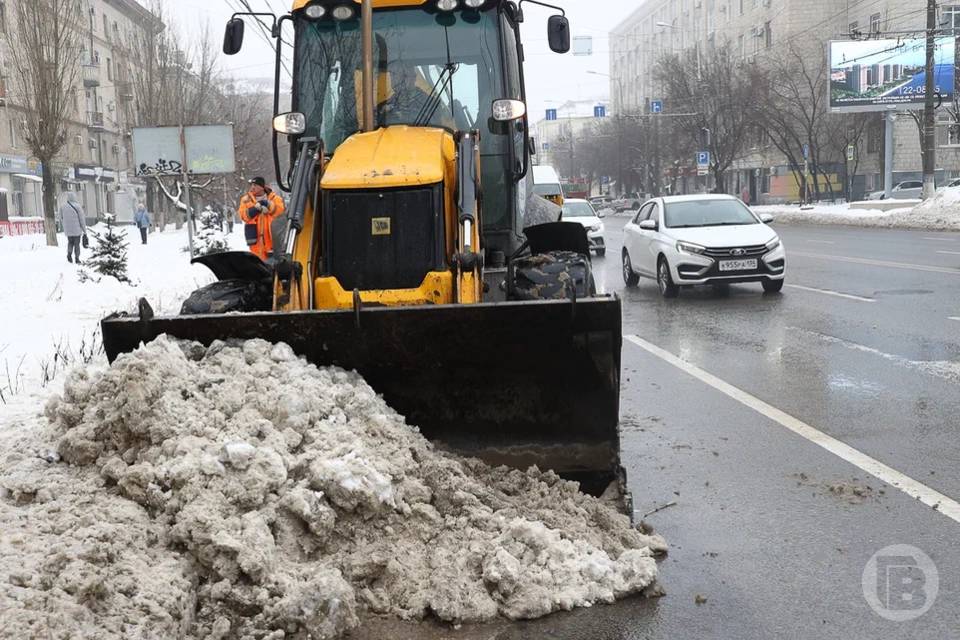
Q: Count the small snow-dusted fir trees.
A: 2